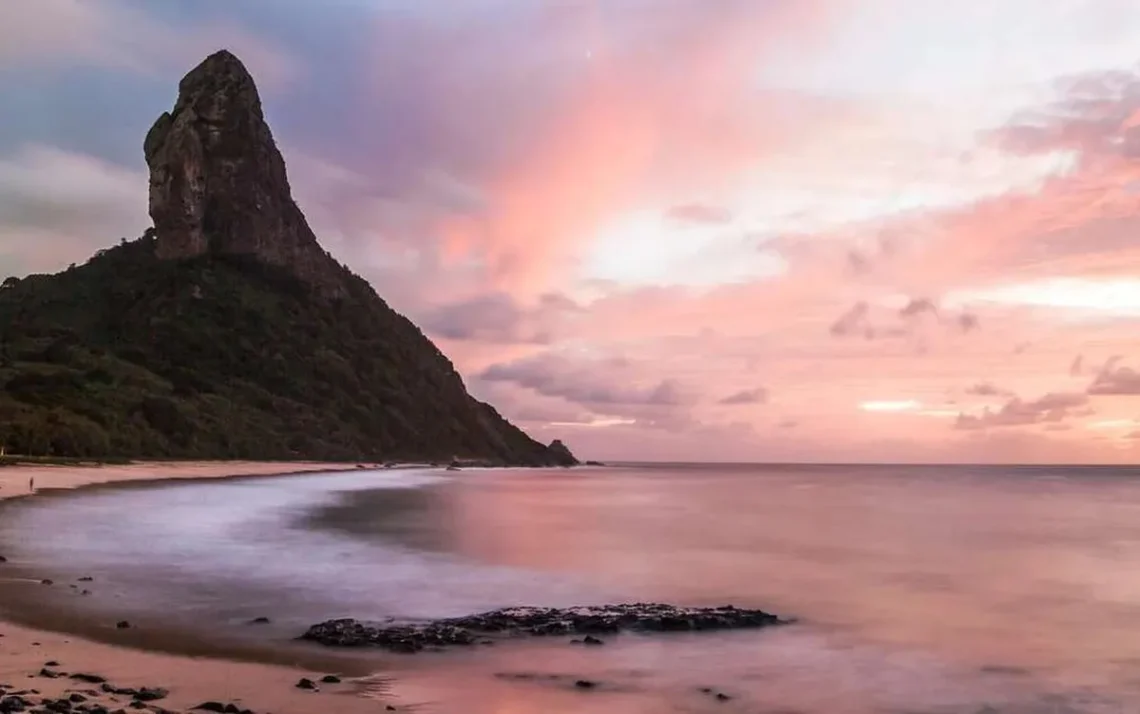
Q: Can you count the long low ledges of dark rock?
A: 1